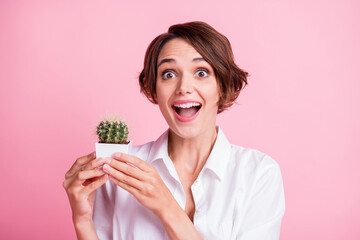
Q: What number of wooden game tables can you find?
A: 0